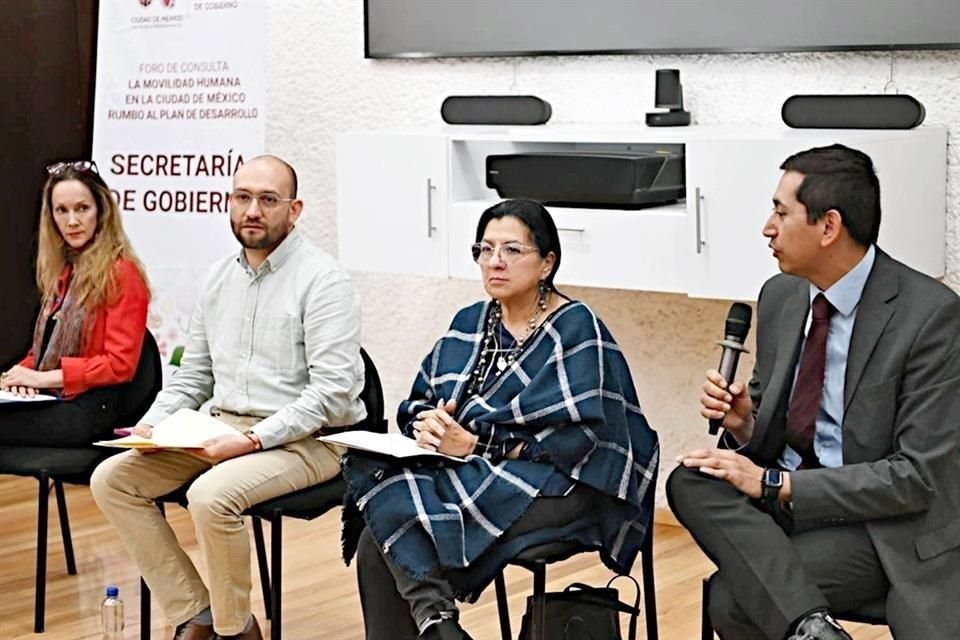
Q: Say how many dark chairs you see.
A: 4